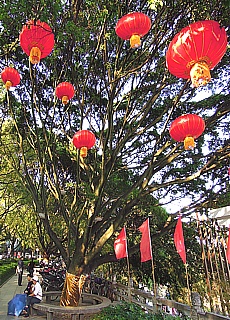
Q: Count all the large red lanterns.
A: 7